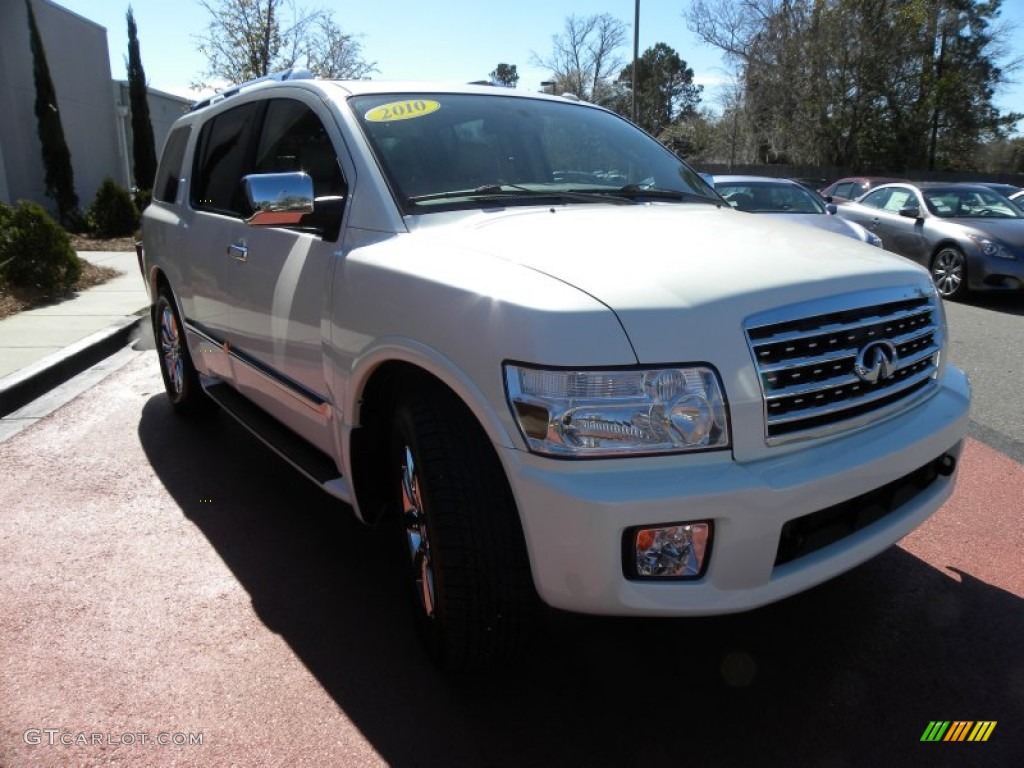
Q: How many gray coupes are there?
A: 1